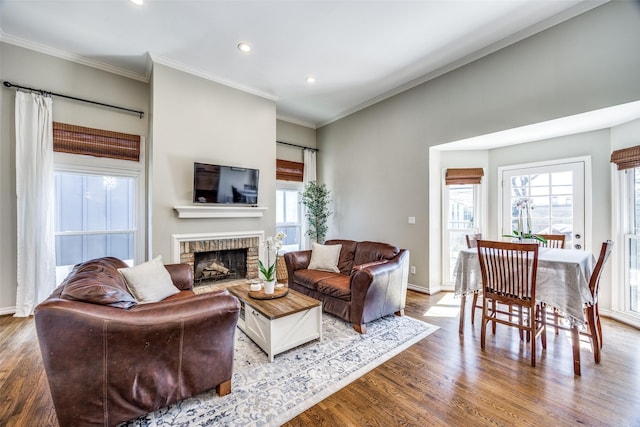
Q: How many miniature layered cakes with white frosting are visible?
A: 0